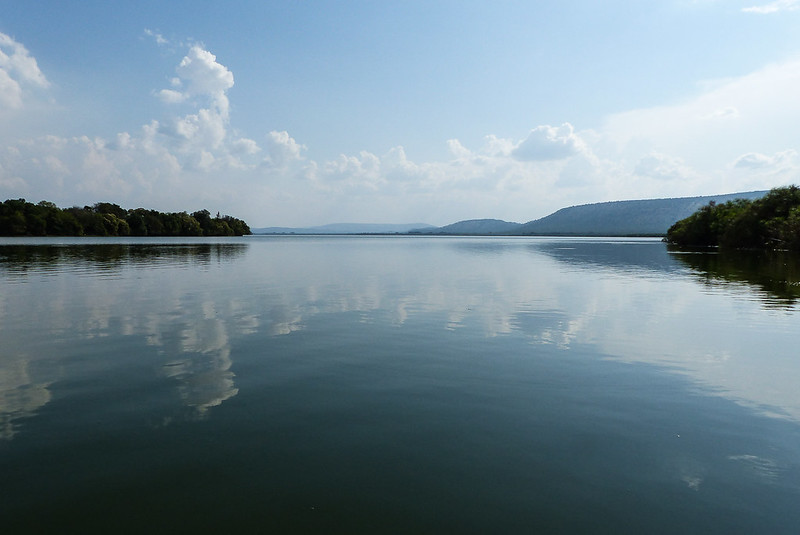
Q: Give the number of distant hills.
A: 3